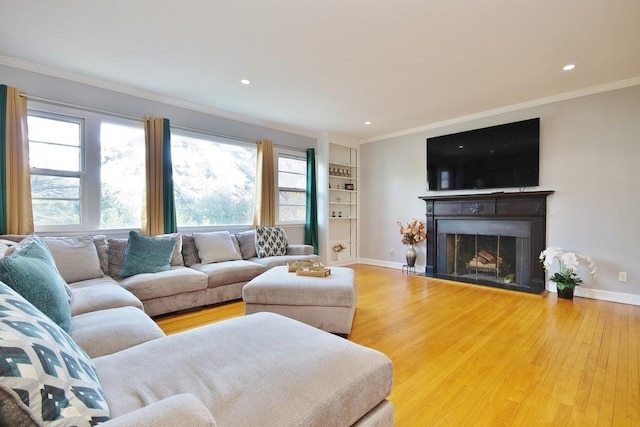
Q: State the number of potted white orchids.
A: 1